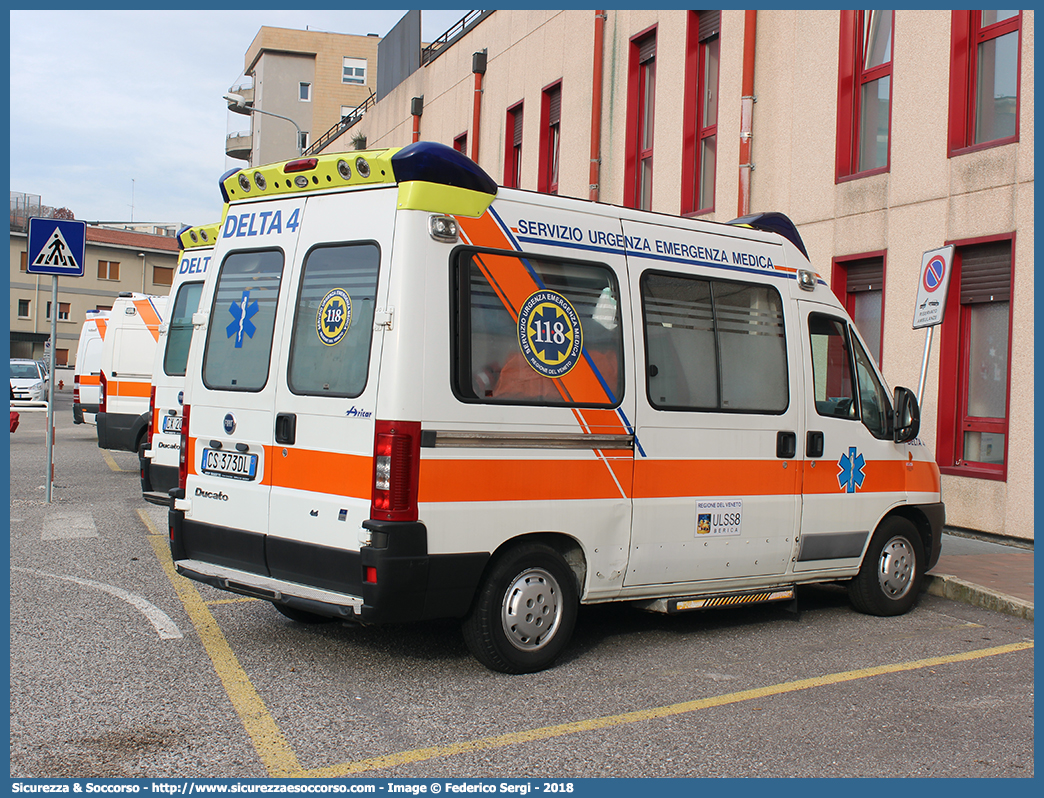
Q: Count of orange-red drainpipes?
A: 4